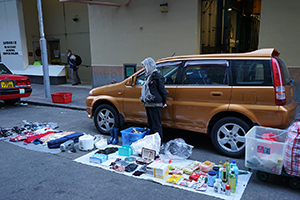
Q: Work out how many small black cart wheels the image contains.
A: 2